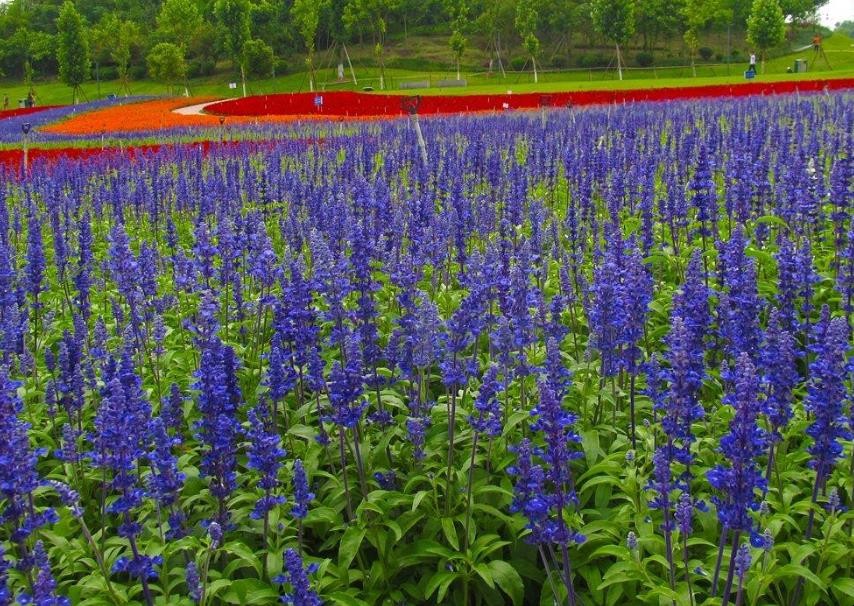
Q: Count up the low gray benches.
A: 2